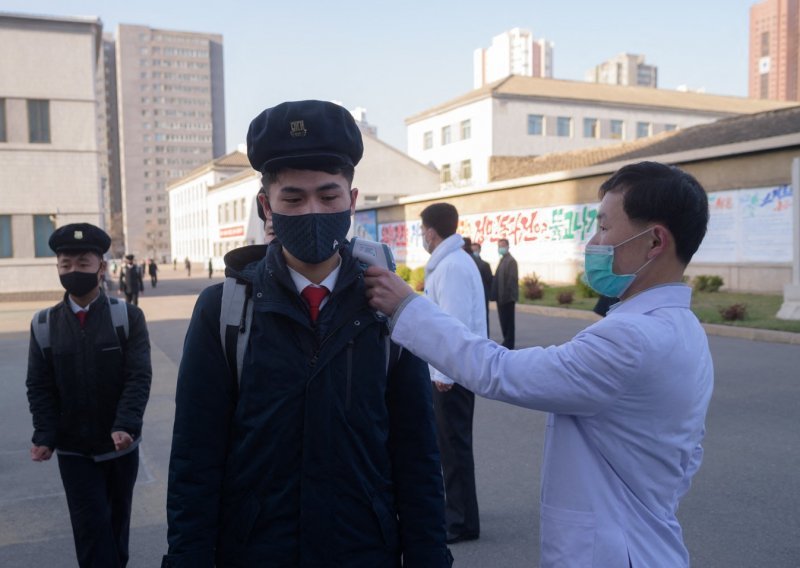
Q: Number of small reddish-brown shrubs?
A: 3